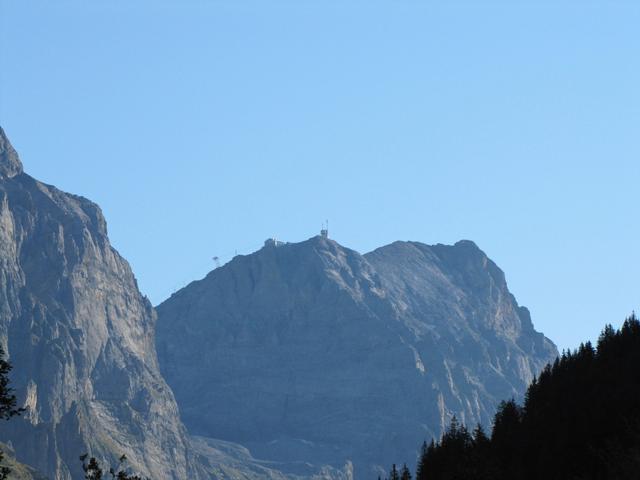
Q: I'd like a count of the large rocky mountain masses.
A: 2